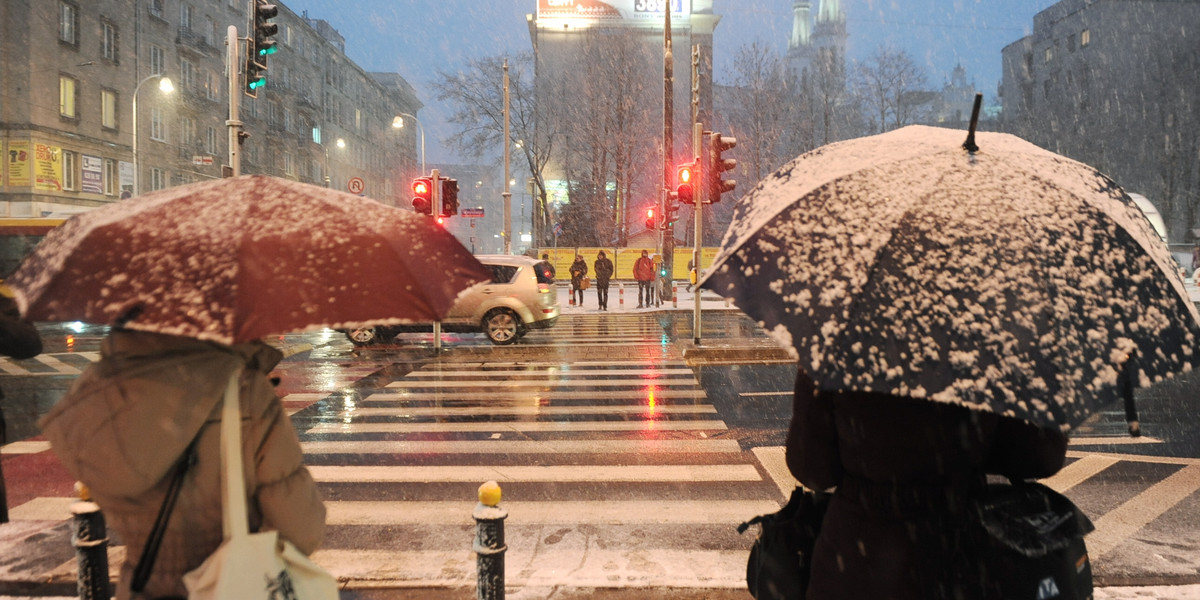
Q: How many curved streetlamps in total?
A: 3